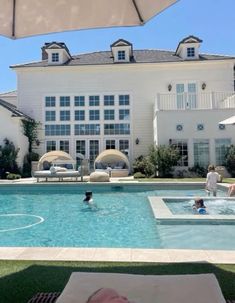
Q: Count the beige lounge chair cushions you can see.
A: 1